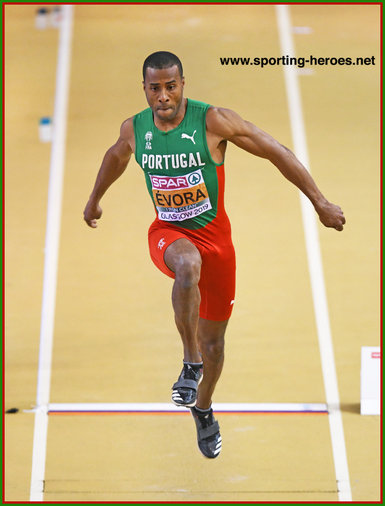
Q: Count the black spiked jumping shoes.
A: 2